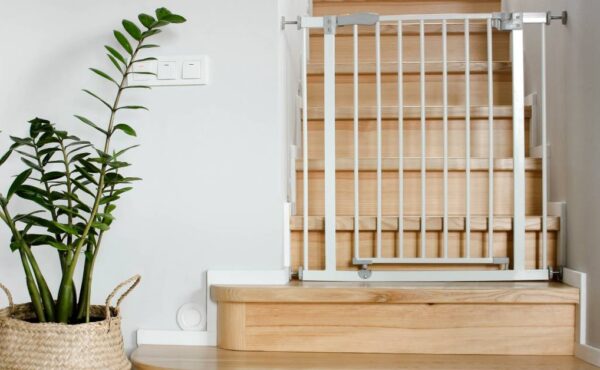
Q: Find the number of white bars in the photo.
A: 11